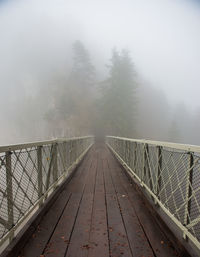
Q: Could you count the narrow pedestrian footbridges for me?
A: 1